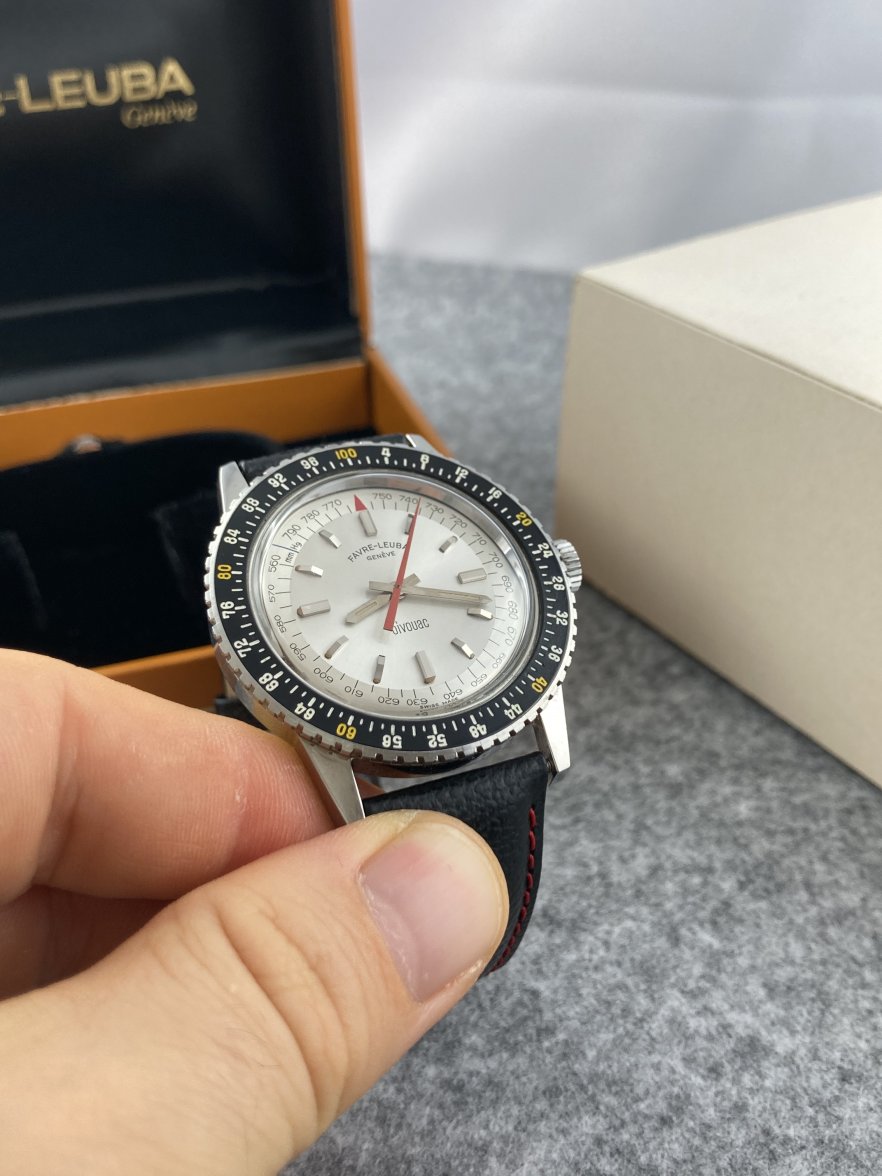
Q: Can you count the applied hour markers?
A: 12